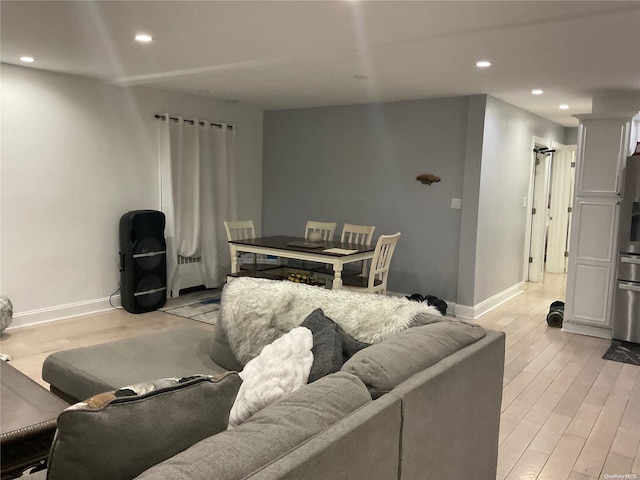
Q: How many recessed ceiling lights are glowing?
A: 5